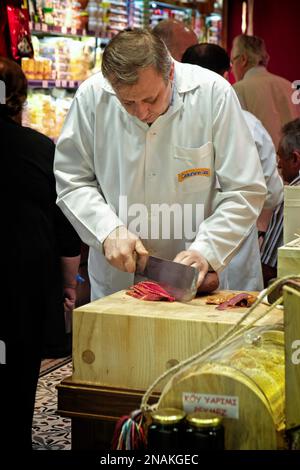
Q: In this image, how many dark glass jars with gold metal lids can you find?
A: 2